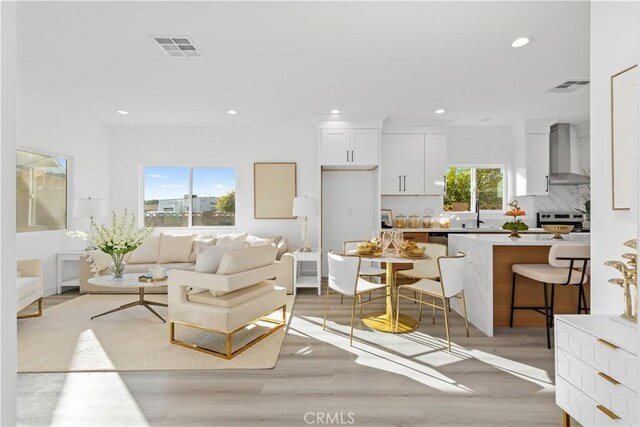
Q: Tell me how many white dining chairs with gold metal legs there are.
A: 4